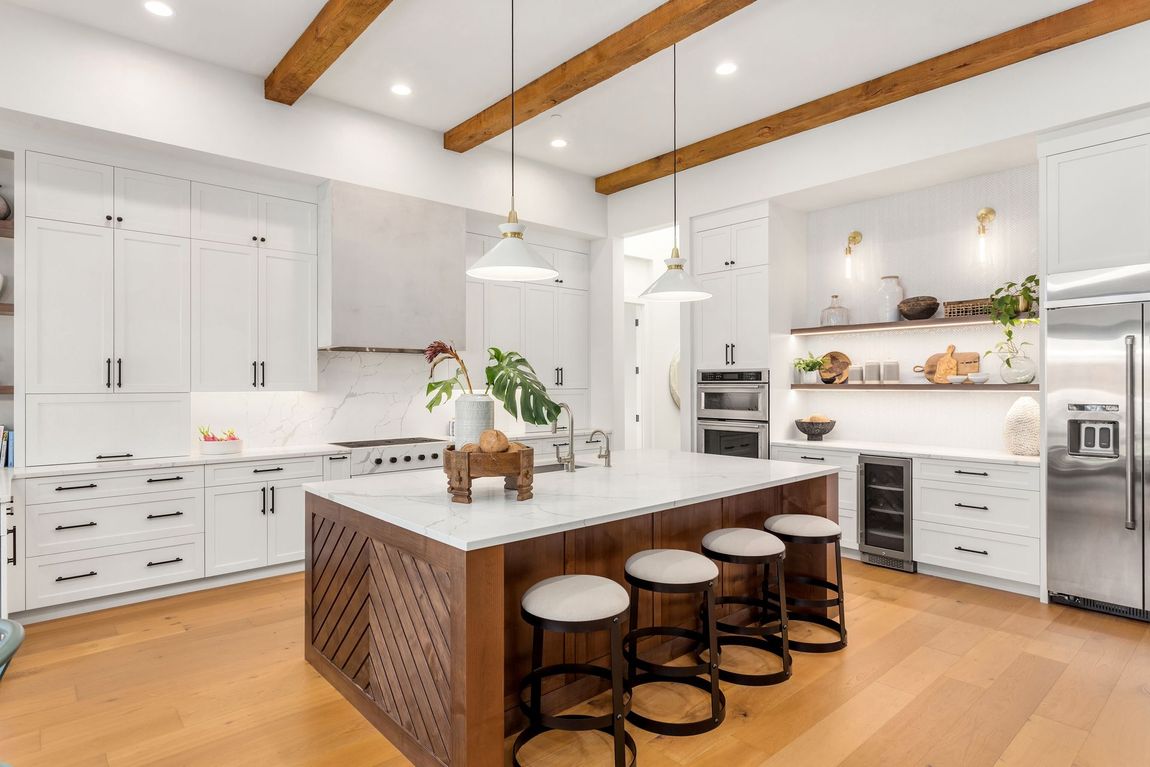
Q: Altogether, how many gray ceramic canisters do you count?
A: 3